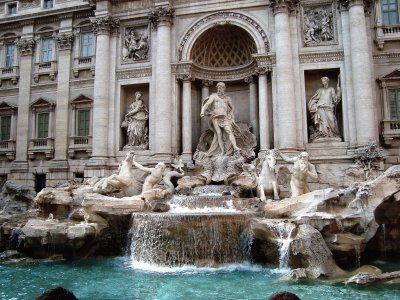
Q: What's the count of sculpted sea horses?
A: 2